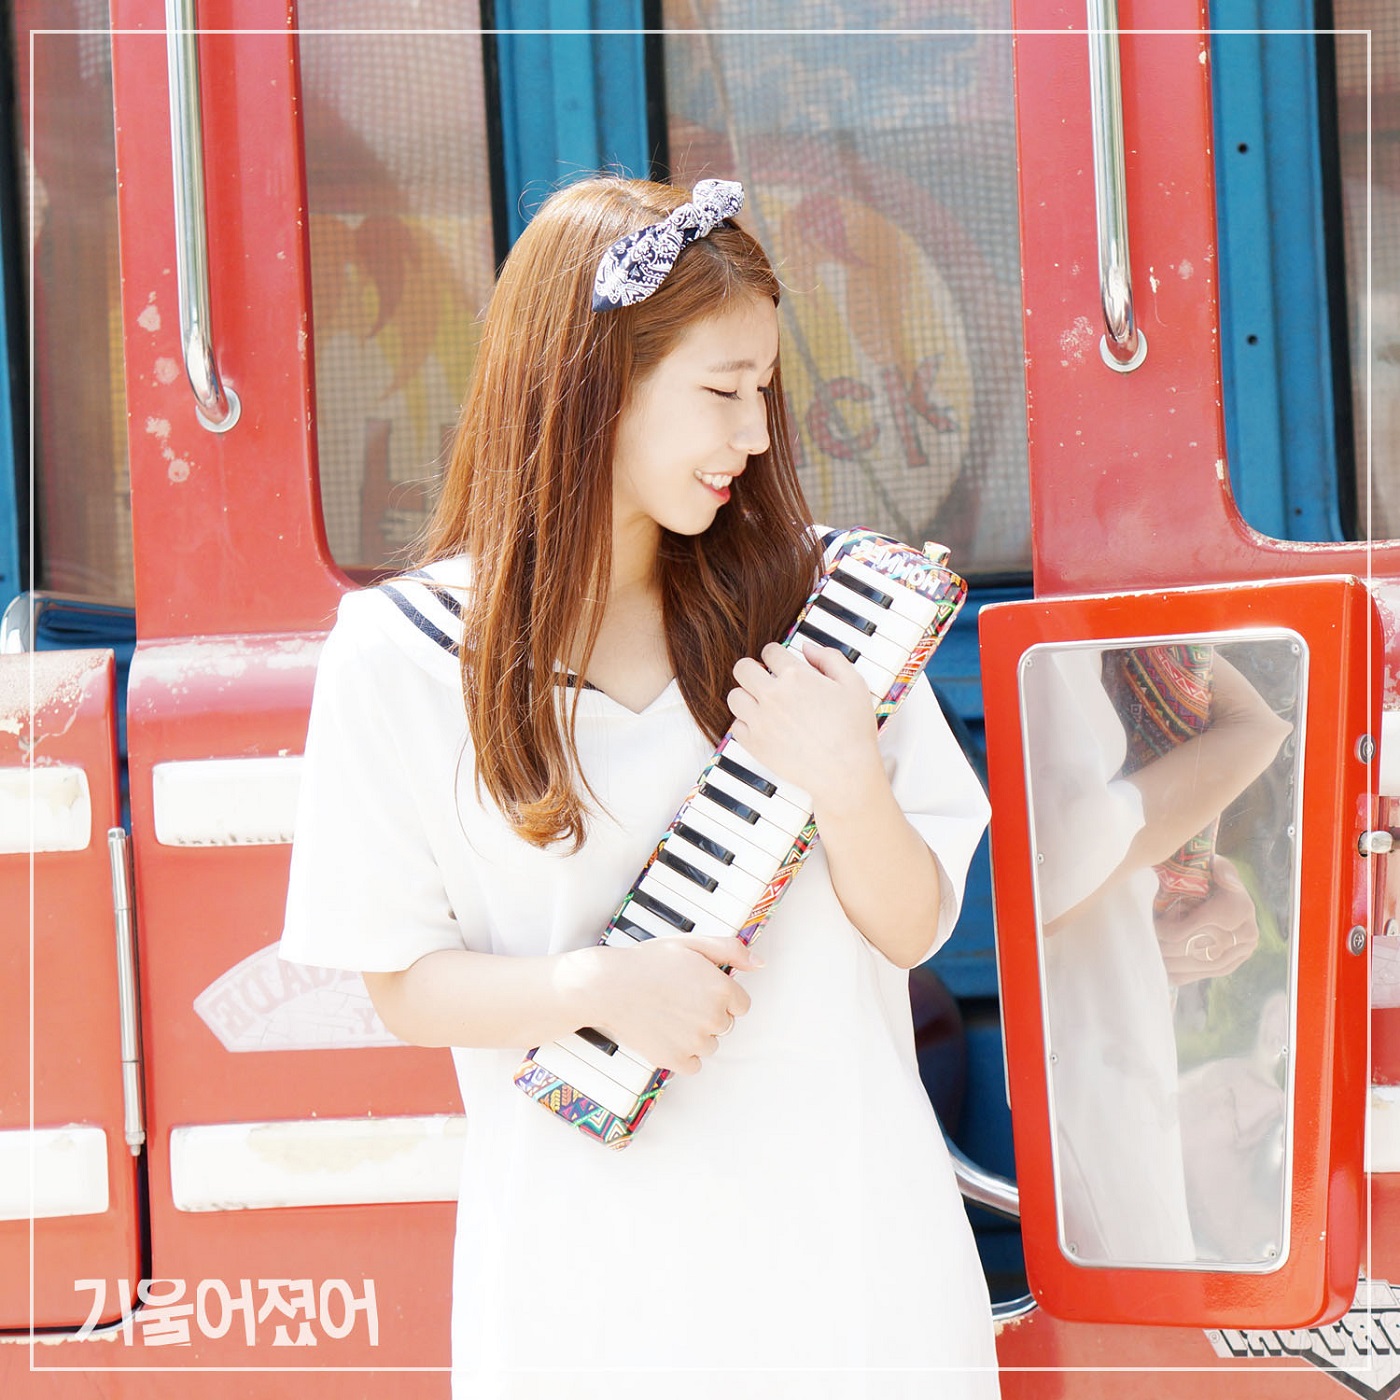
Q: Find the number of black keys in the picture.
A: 10